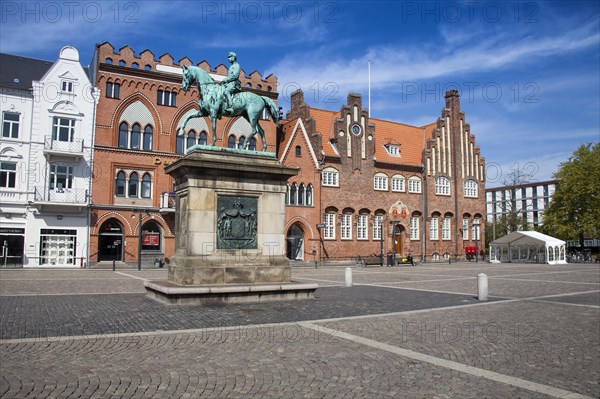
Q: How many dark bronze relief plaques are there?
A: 1